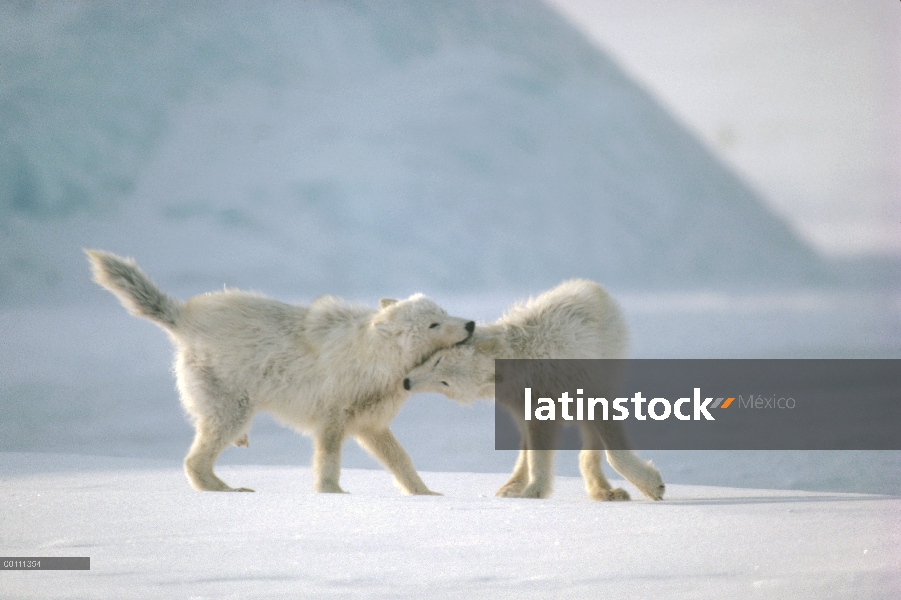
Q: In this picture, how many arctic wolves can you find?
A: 2